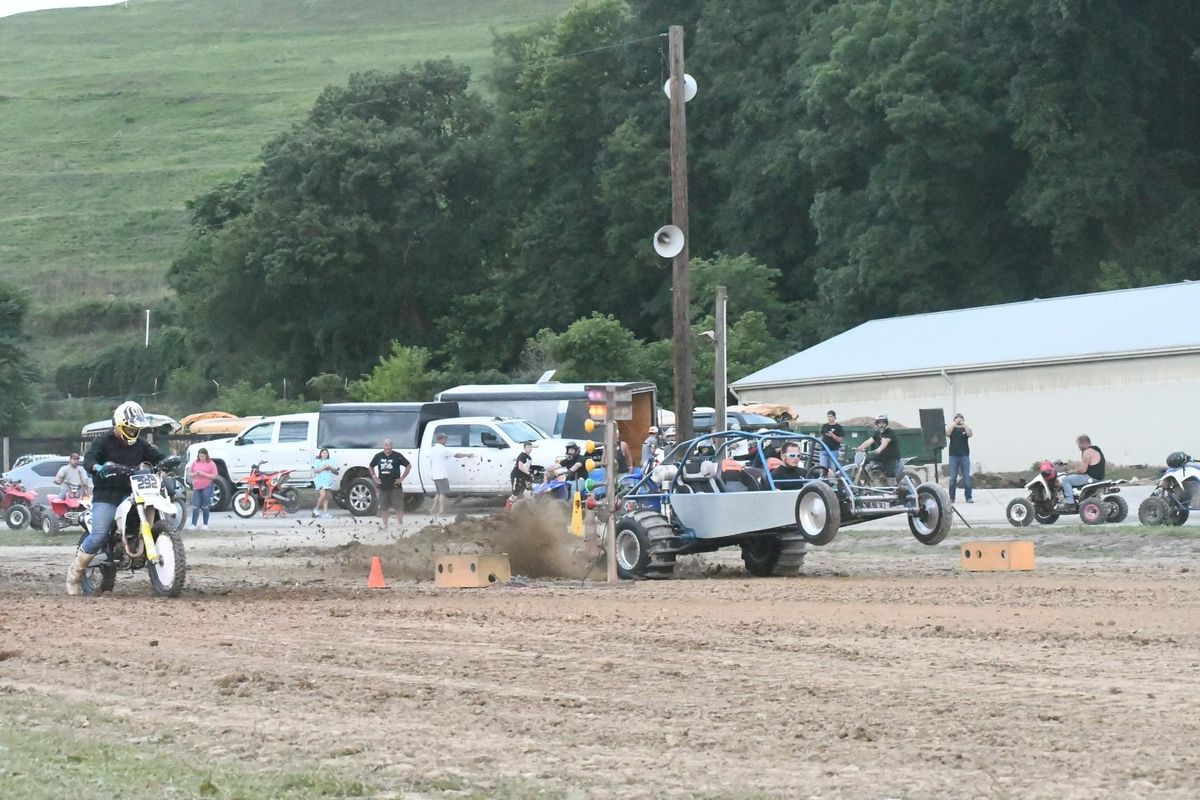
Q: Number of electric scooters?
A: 0